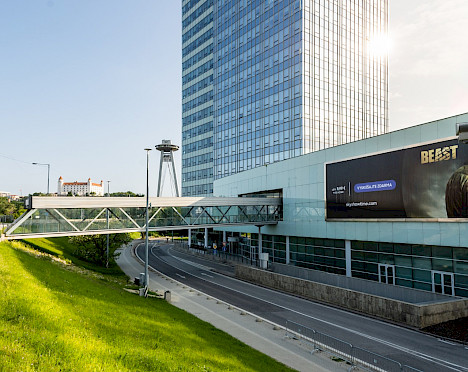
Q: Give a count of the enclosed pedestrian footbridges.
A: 1